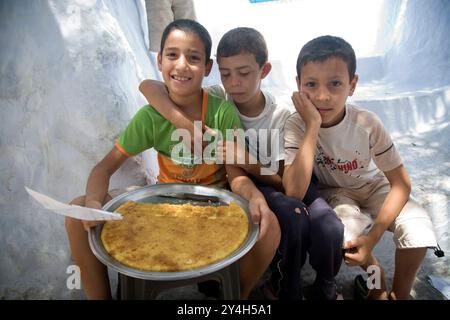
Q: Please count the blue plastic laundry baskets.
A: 0